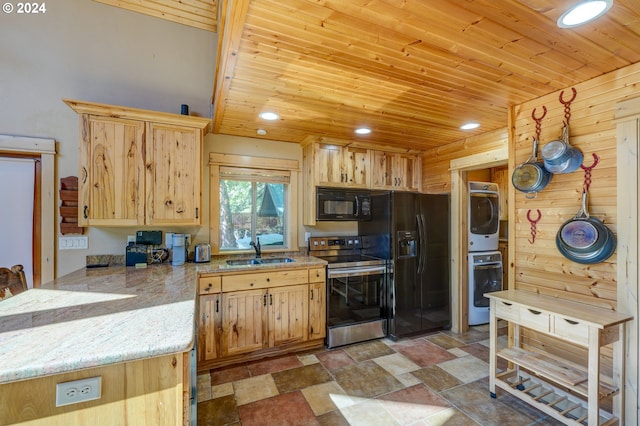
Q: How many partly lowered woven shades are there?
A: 1